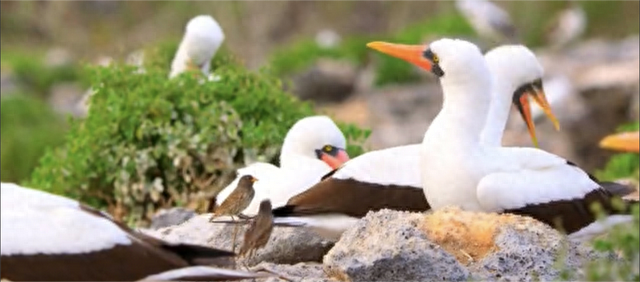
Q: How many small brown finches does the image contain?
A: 2